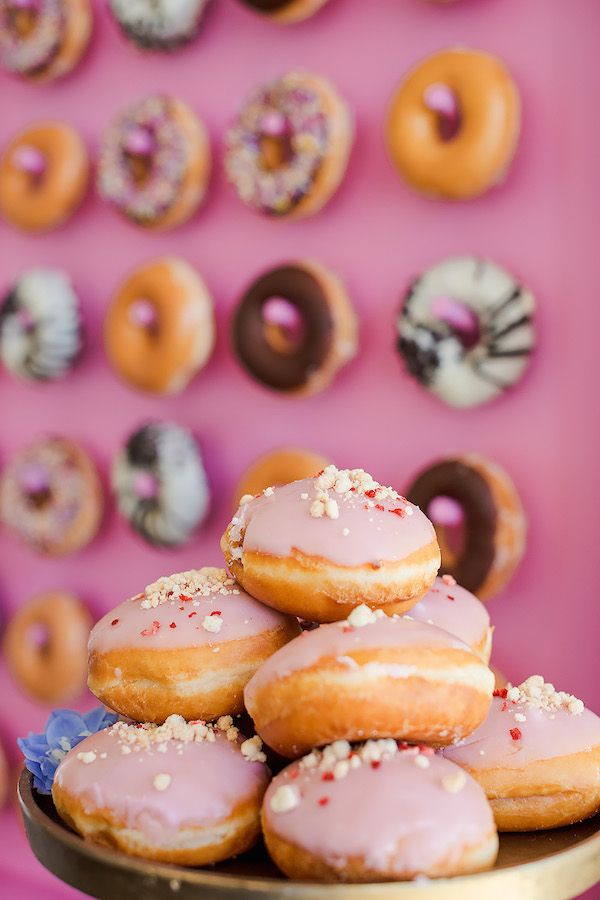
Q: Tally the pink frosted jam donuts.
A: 7